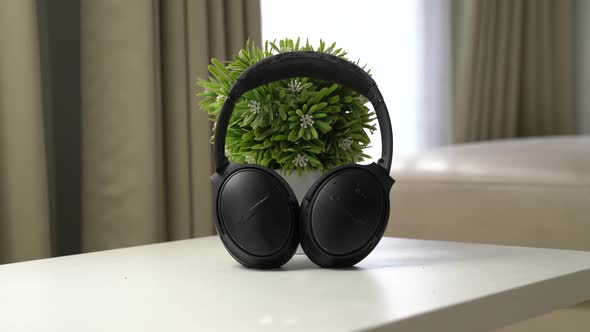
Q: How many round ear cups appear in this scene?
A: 2